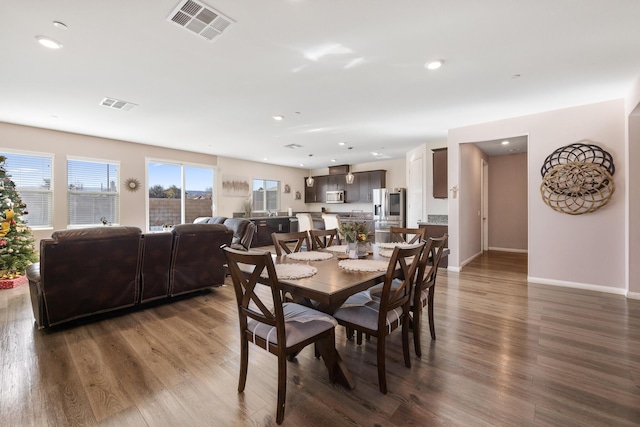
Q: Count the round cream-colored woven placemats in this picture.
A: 6